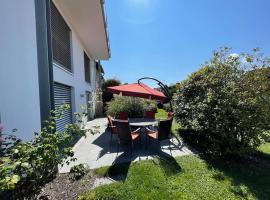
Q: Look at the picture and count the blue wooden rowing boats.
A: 0